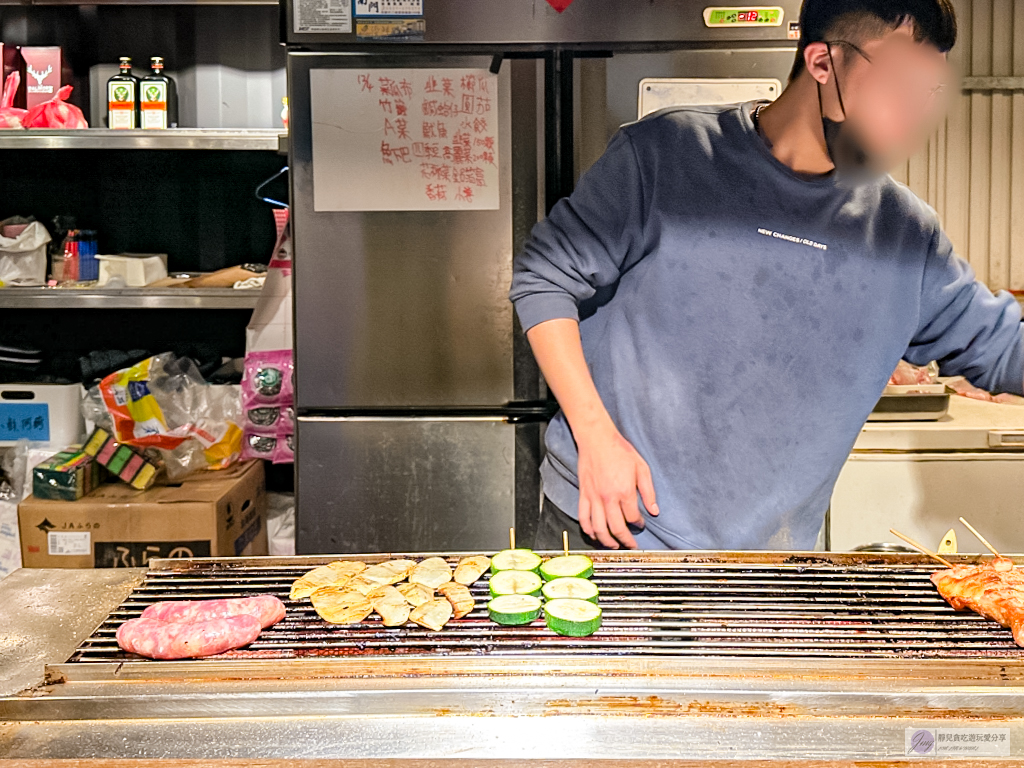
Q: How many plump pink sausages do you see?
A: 2